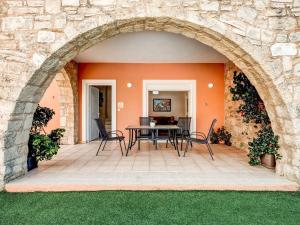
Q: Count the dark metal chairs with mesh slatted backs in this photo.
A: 4